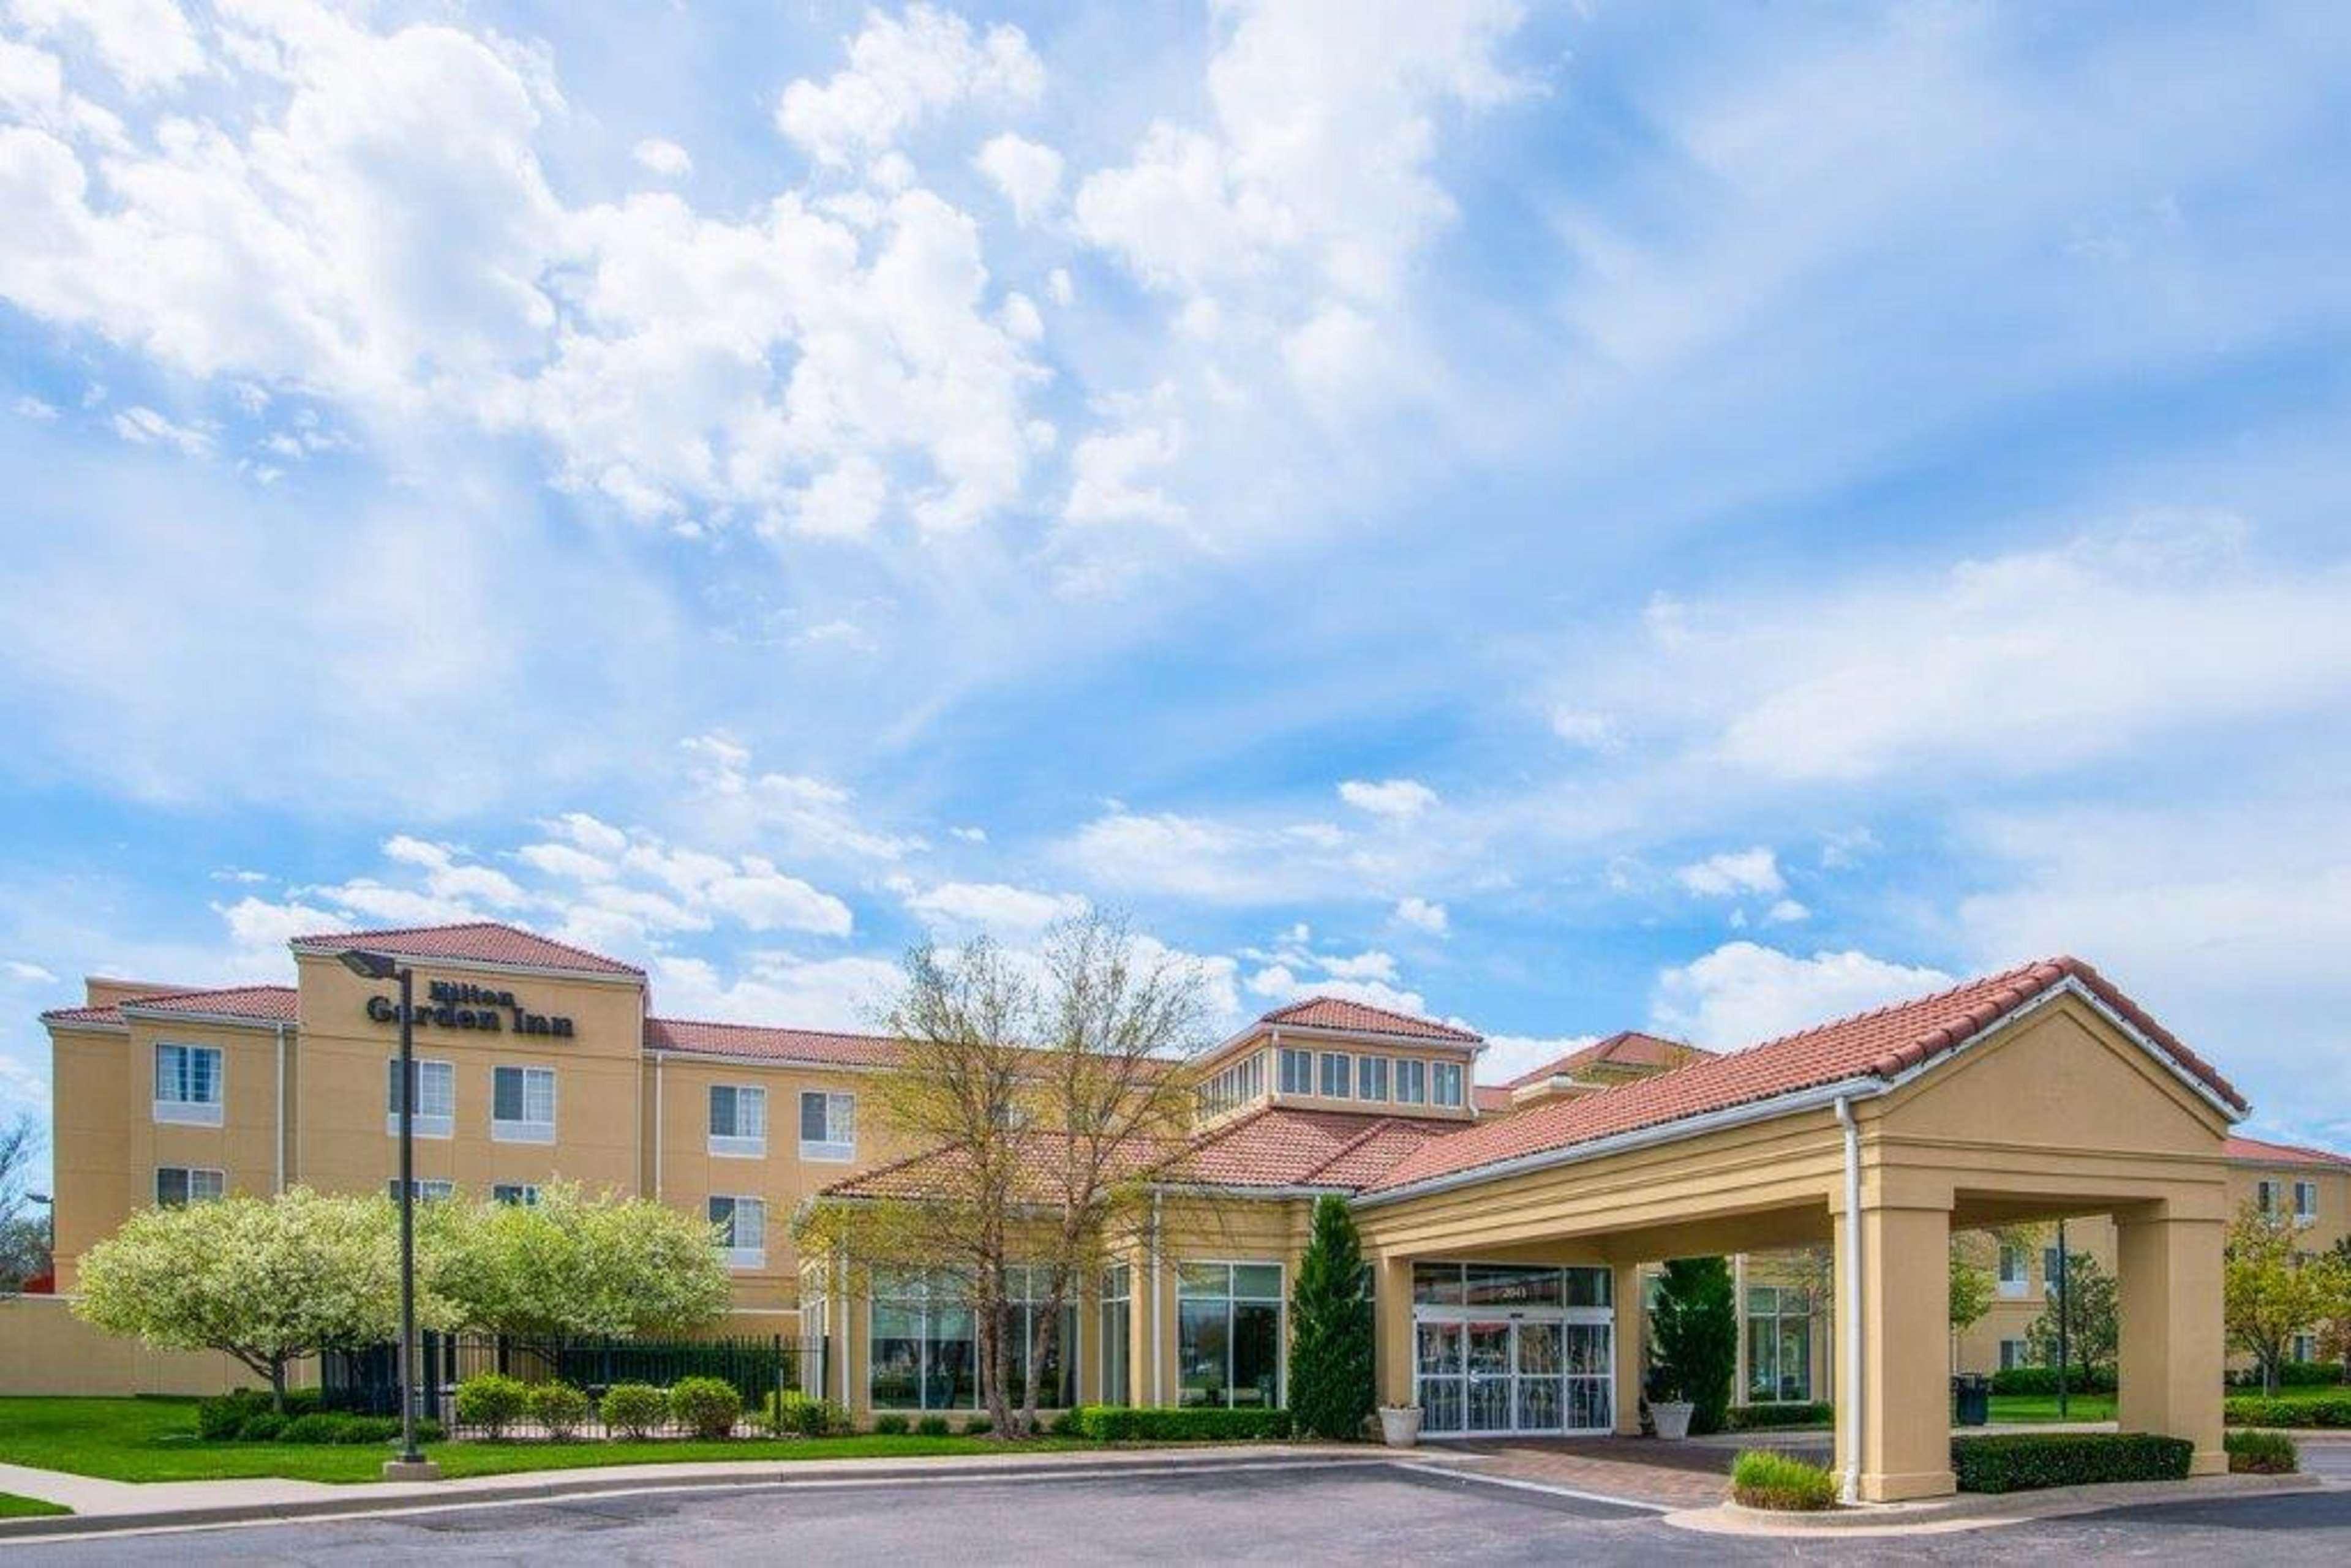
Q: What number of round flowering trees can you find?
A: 2